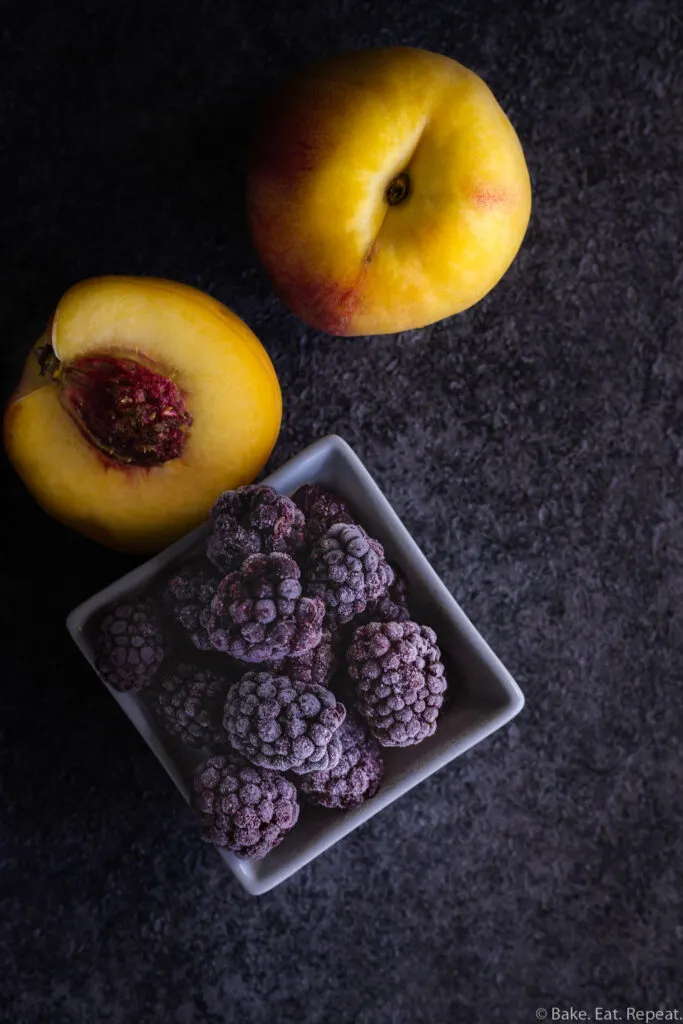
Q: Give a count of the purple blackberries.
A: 13